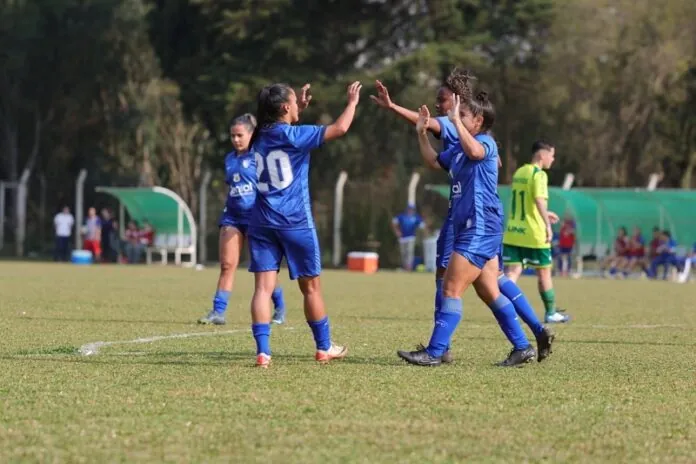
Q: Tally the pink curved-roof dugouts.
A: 0